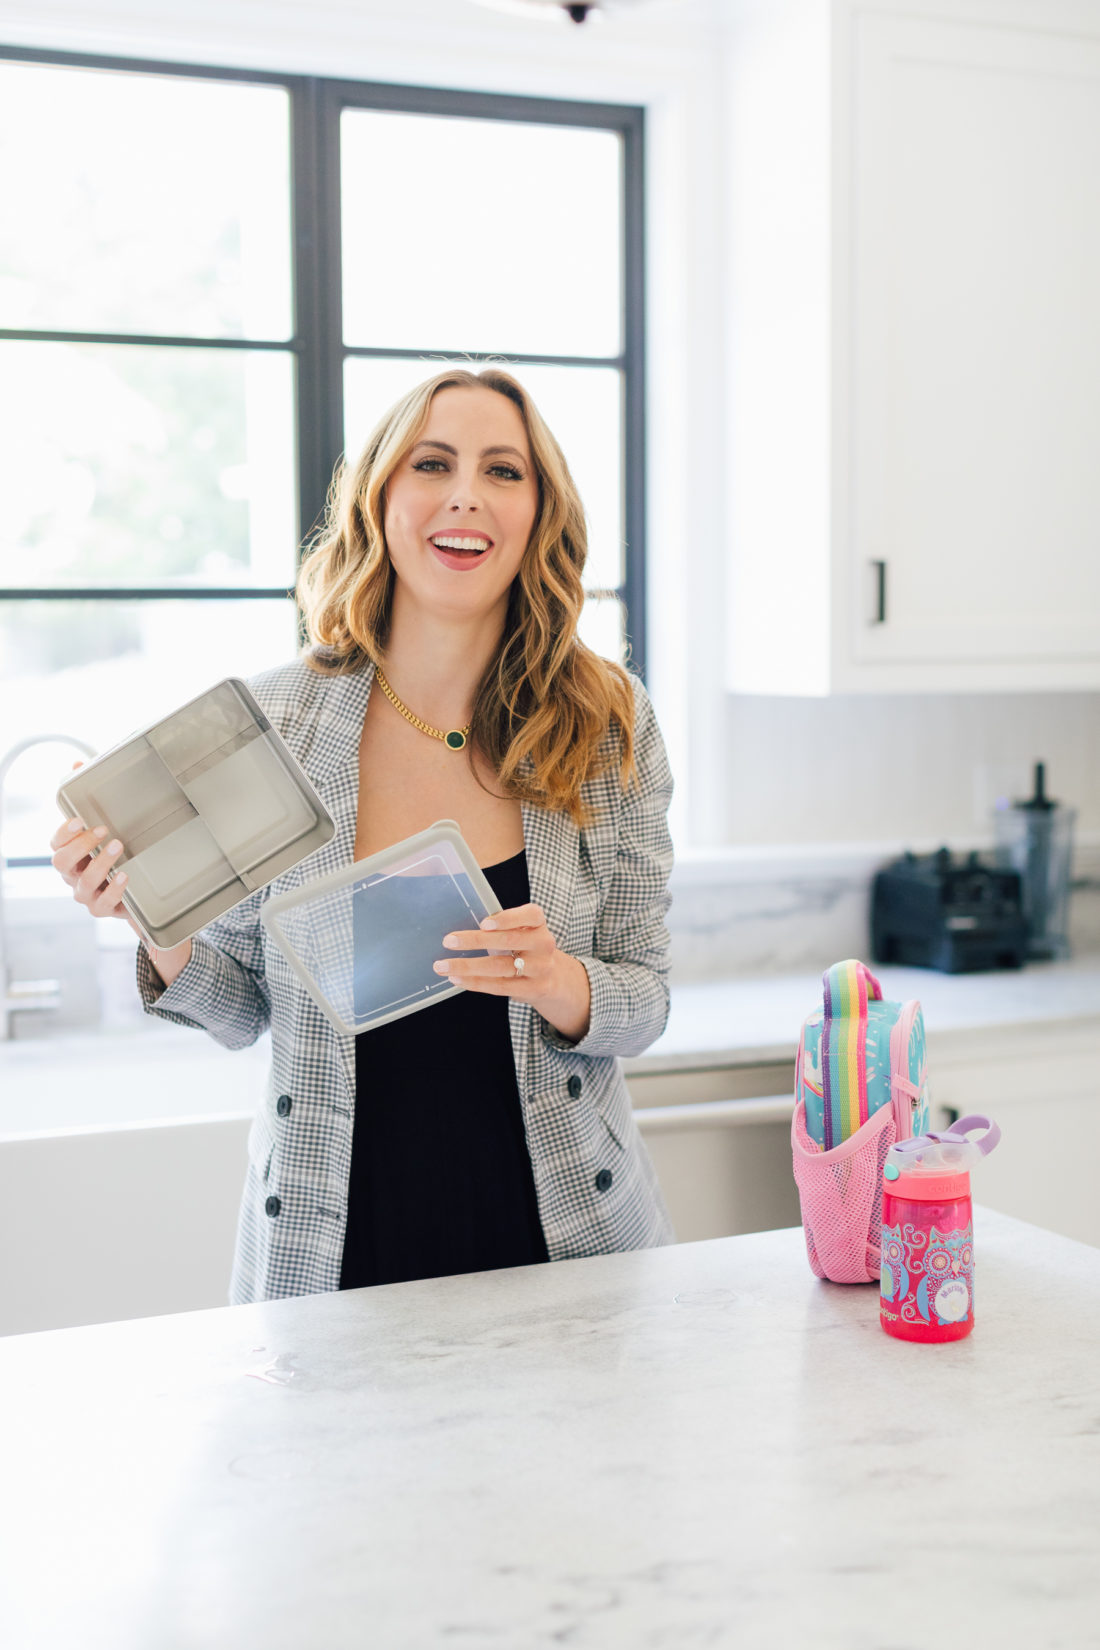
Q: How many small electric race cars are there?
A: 0